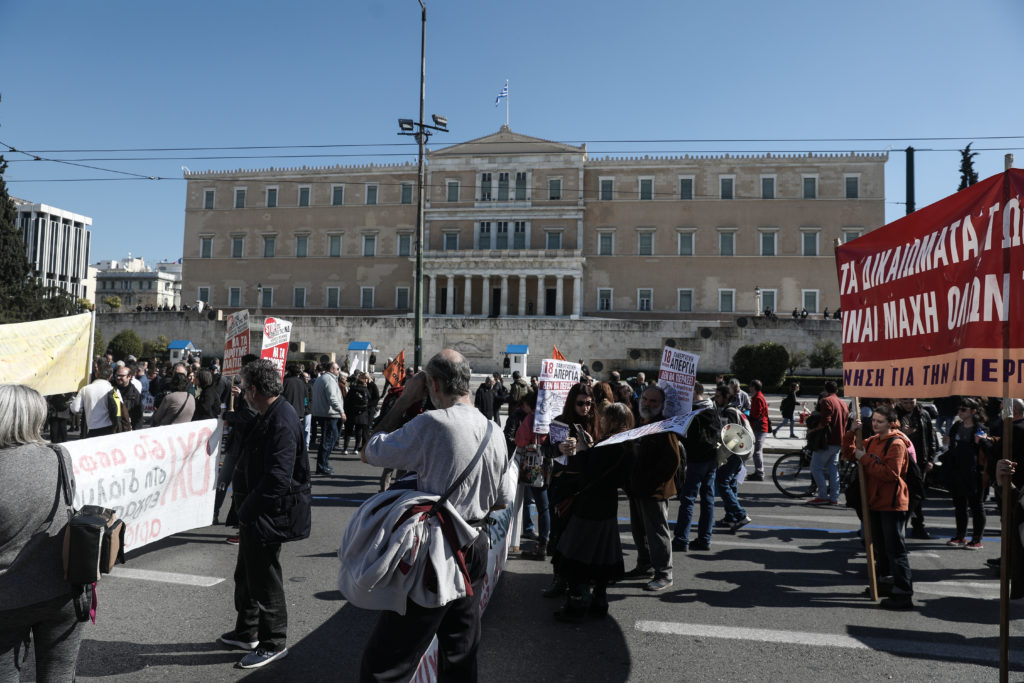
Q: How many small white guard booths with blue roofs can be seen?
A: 3